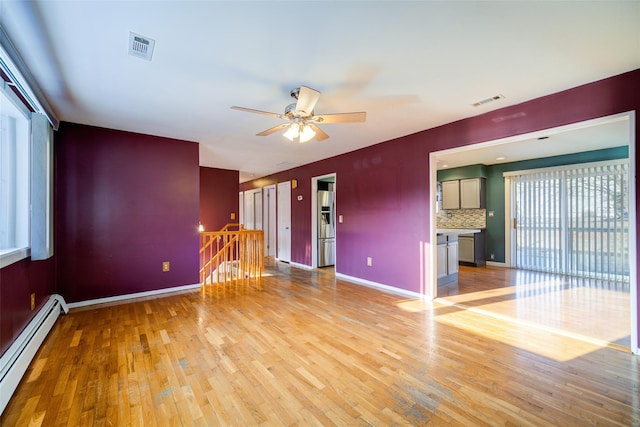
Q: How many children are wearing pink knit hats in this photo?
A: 0